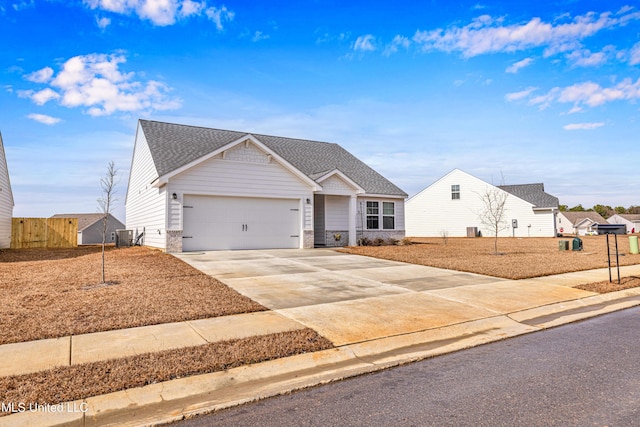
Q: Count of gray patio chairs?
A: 0